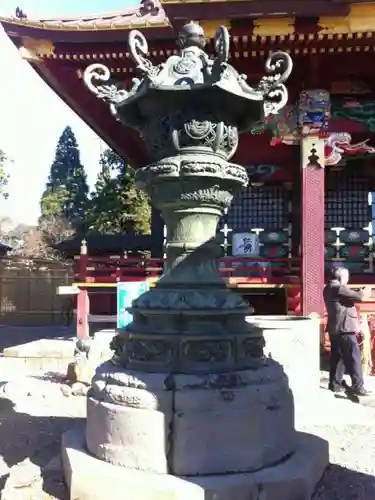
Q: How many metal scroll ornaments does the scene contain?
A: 5